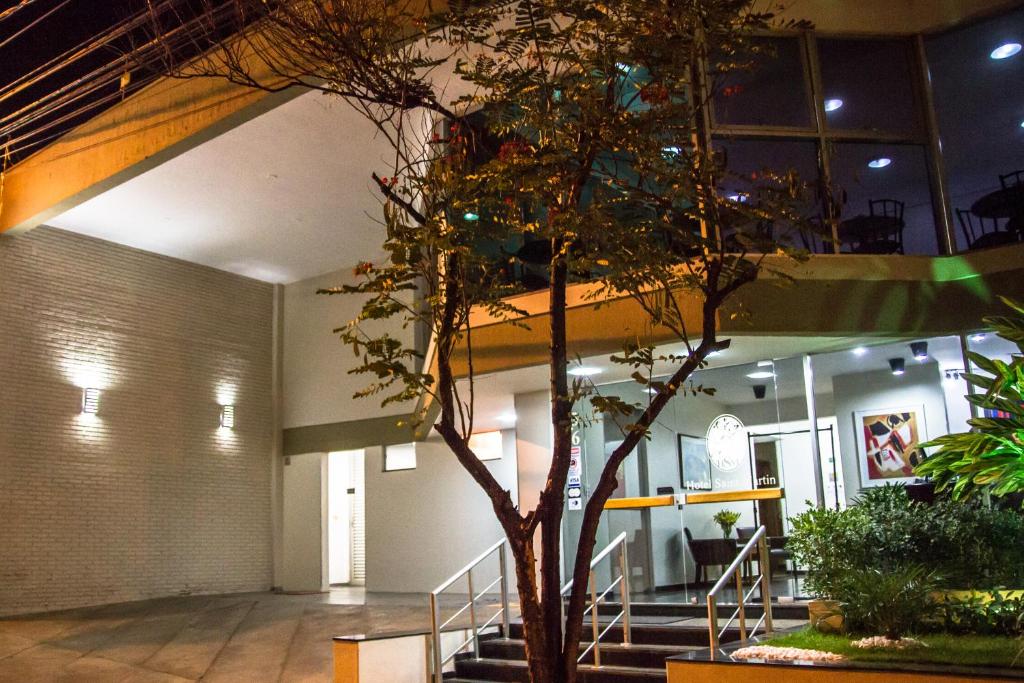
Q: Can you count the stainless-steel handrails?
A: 3